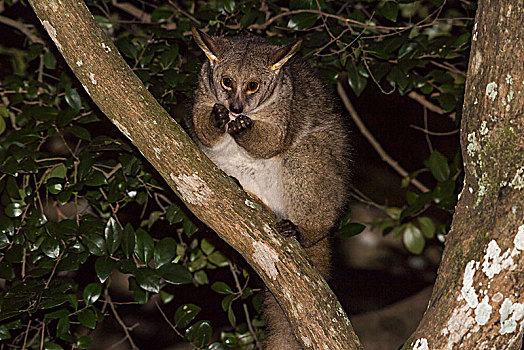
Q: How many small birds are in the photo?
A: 0